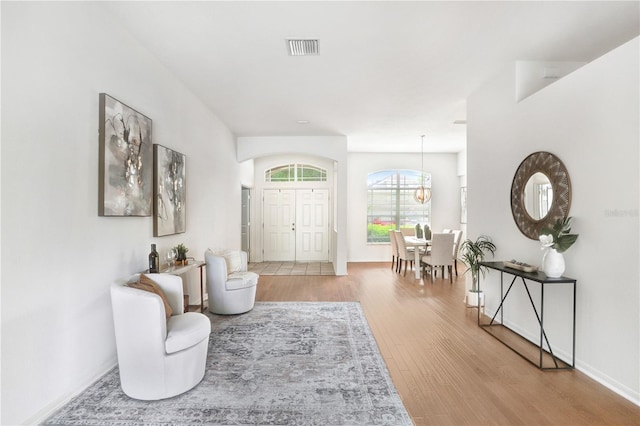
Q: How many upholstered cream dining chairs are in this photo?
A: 6